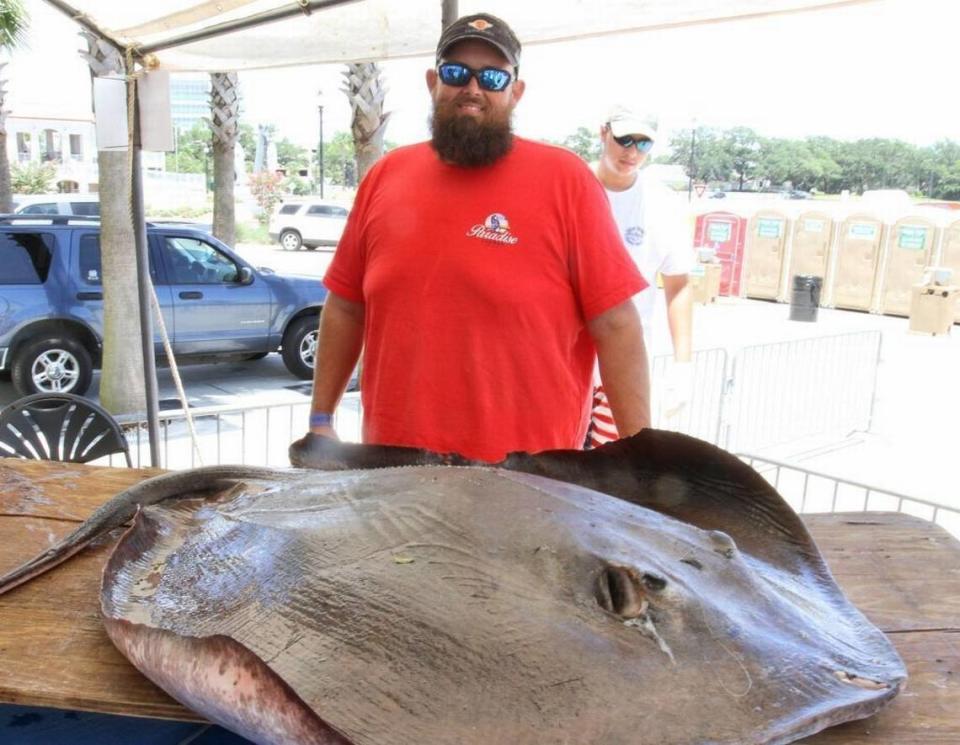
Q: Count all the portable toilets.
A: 6